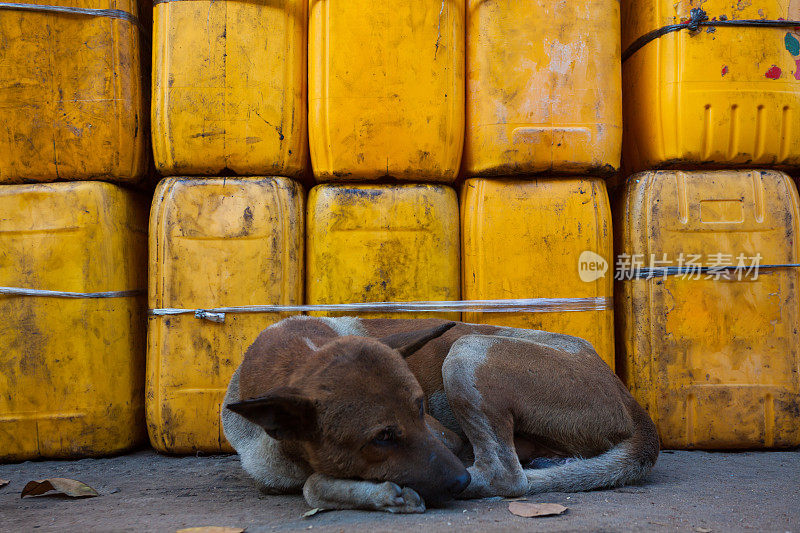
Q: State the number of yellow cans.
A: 10